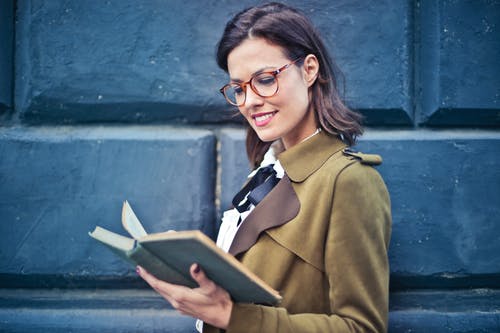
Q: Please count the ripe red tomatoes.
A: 0